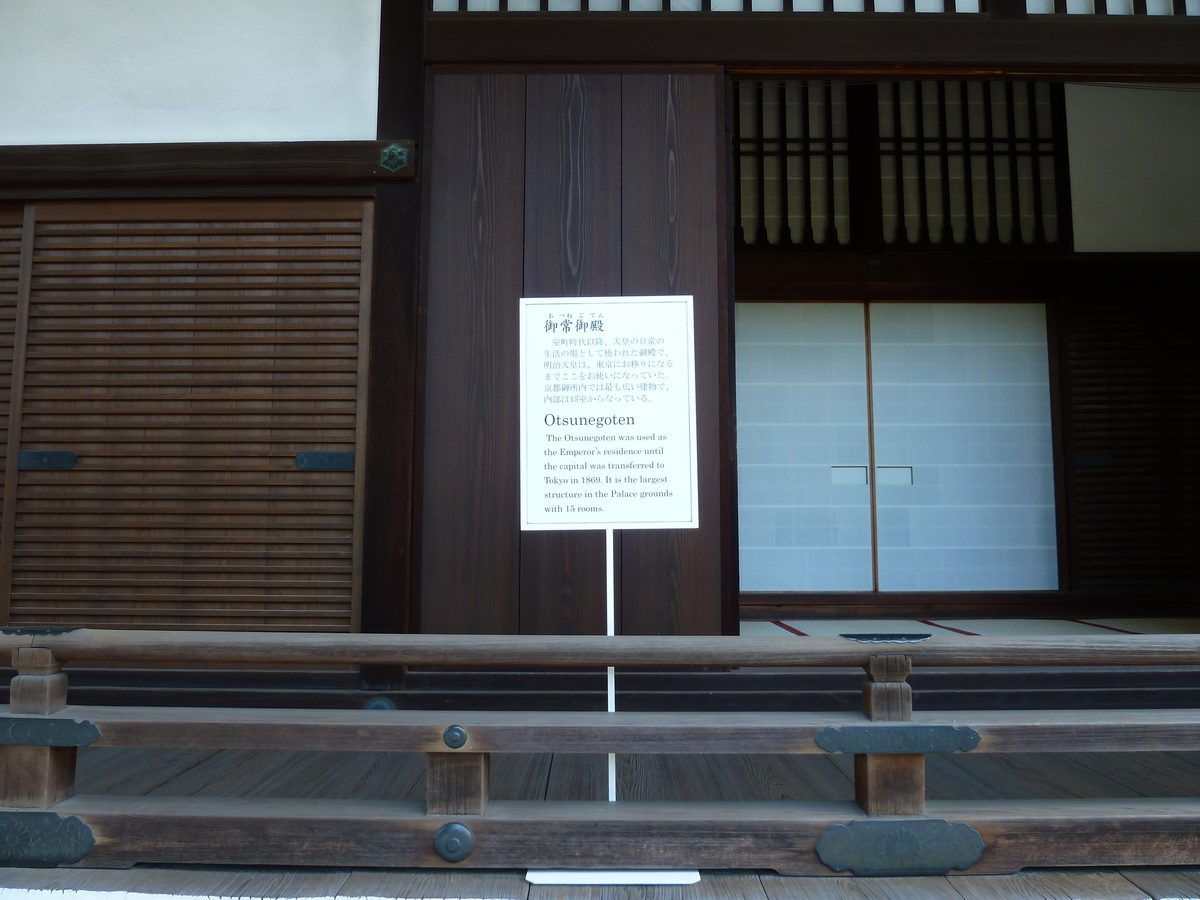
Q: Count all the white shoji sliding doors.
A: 2